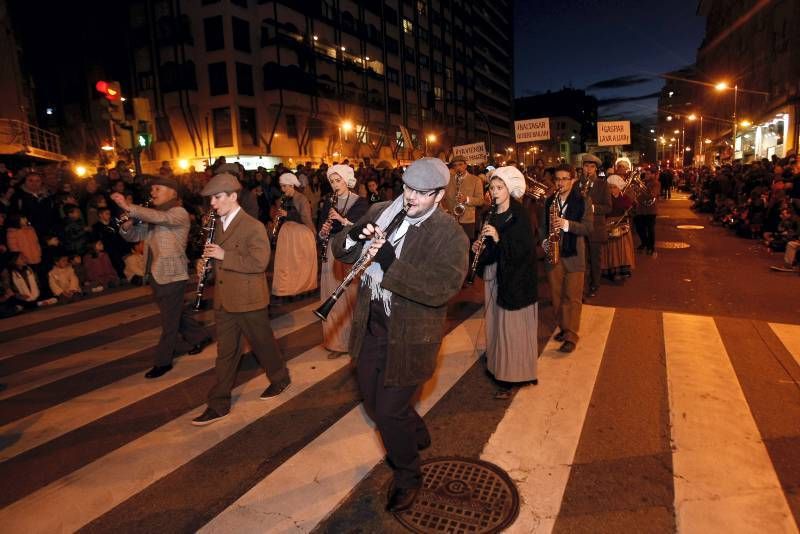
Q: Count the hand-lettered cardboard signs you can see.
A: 3